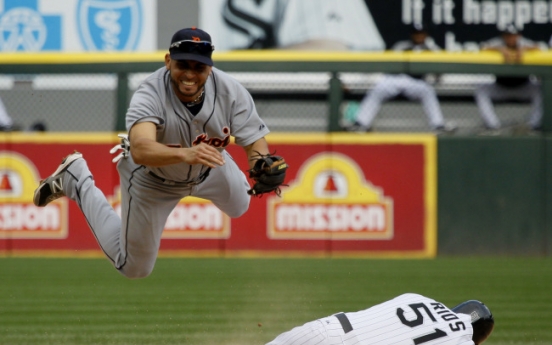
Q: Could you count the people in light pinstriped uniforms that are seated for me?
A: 2